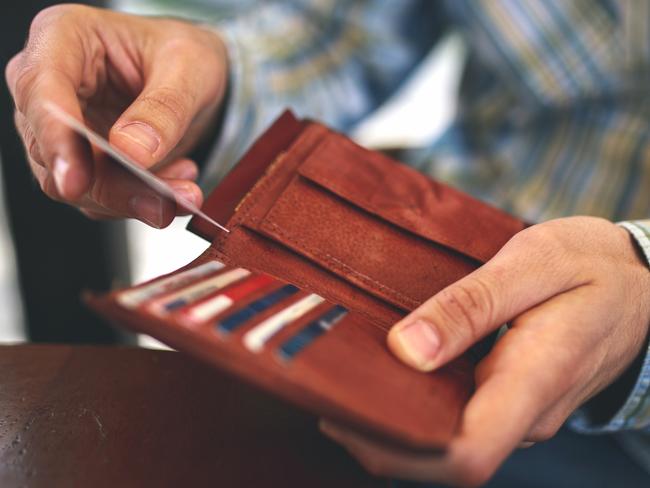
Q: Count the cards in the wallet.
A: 6